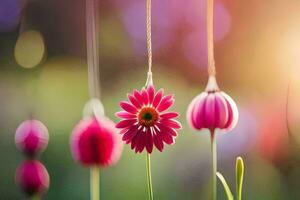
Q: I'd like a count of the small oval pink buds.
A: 2